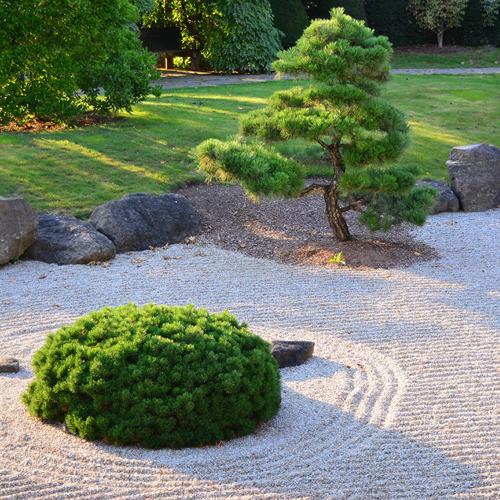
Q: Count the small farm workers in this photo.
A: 0